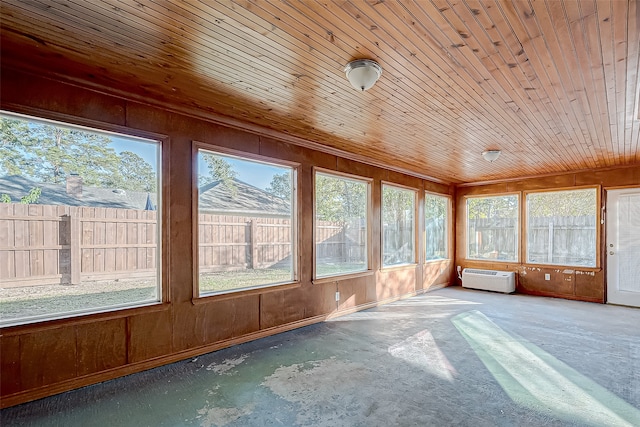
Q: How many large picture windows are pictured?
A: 7